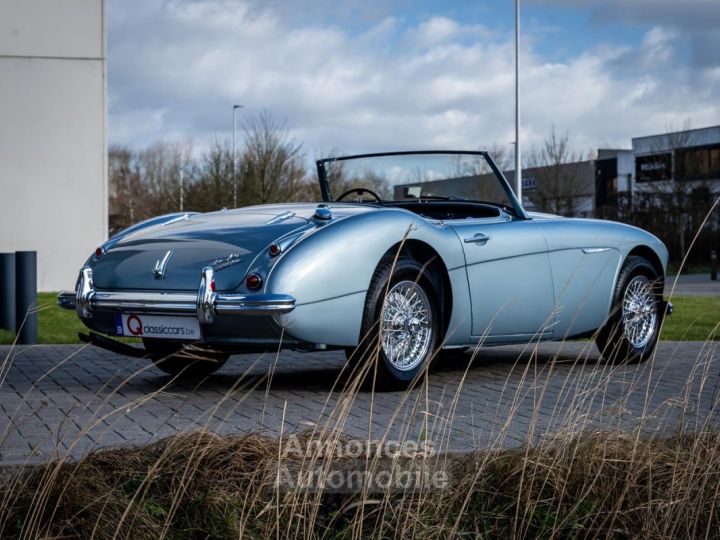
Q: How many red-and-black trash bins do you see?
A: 0